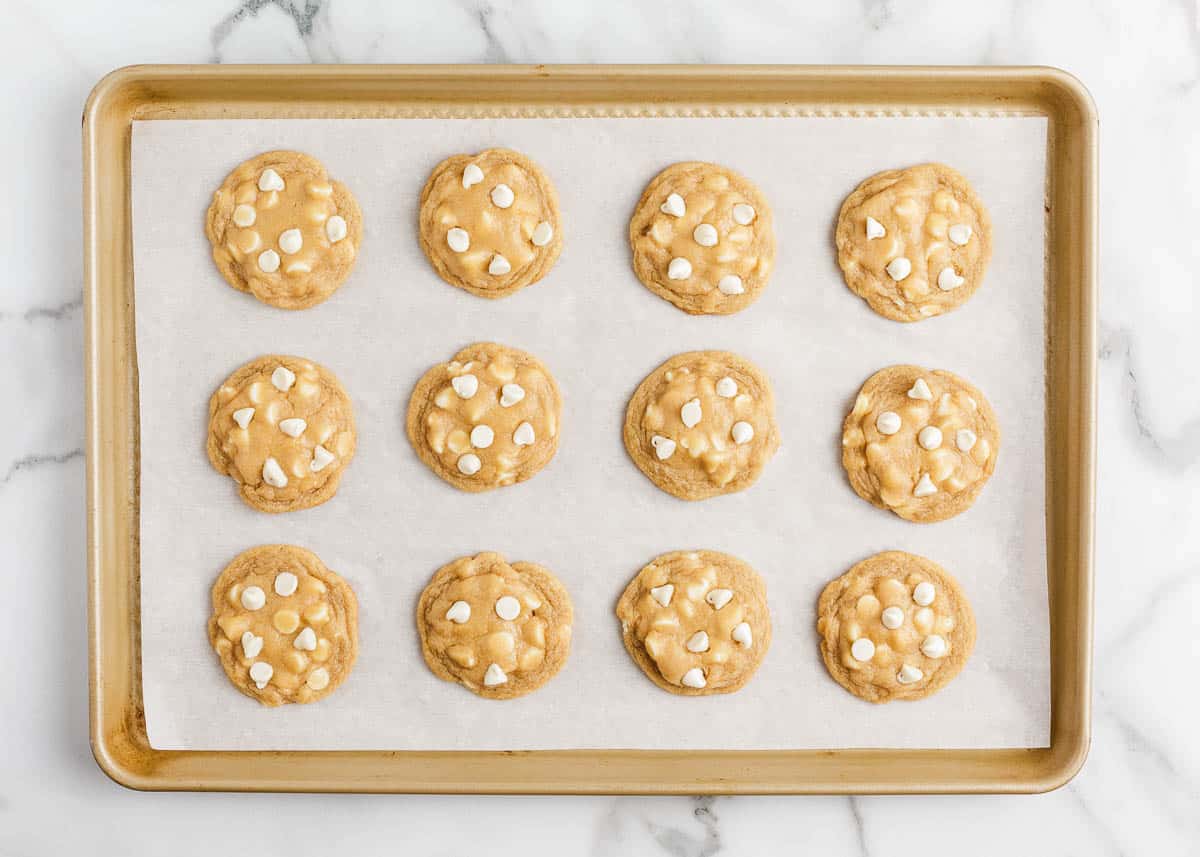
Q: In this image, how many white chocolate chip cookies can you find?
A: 12